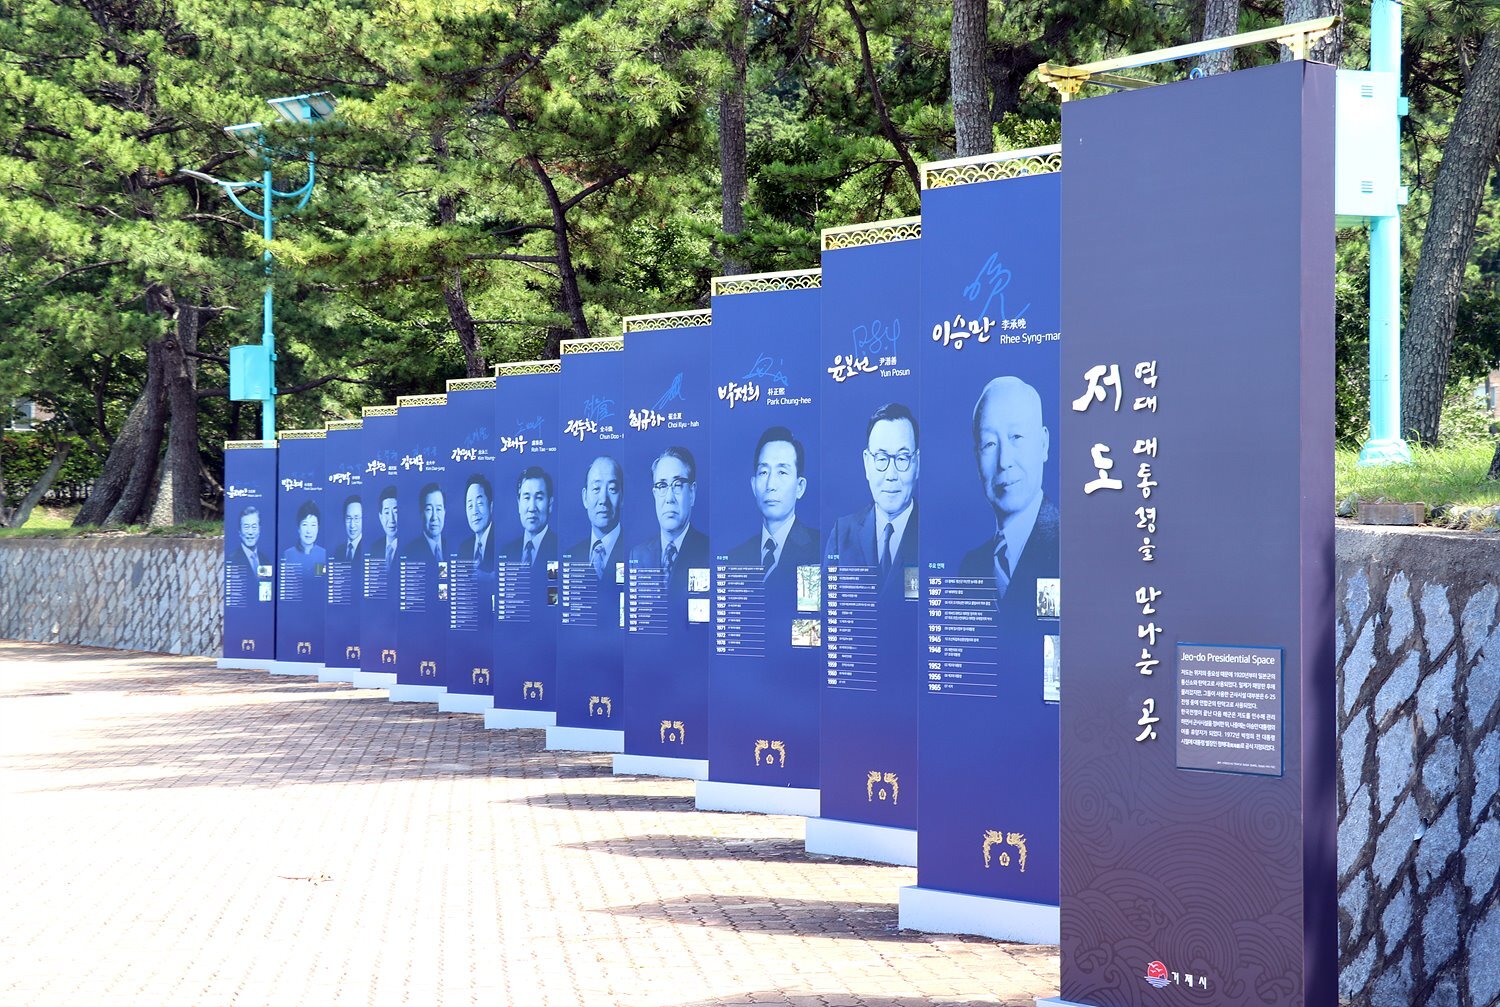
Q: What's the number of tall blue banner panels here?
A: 12